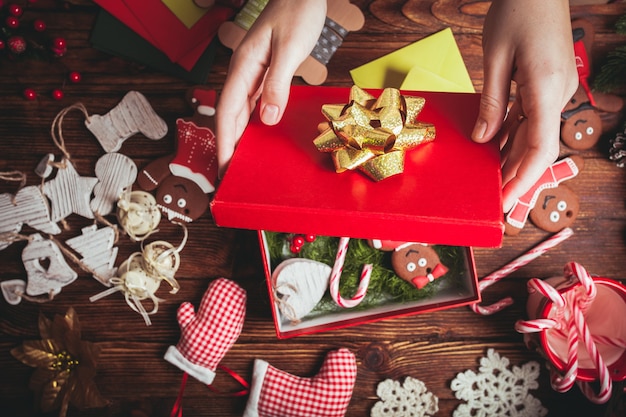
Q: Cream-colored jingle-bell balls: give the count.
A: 3